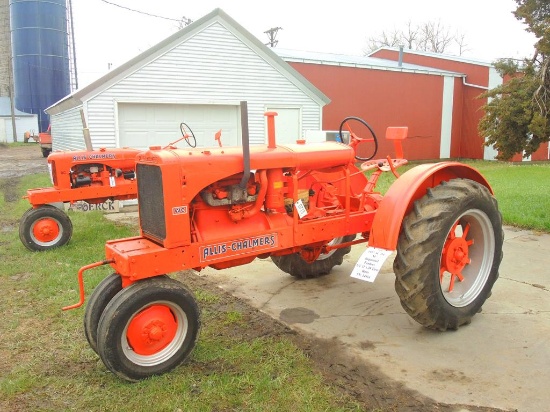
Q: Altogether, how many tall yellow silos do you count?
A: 0